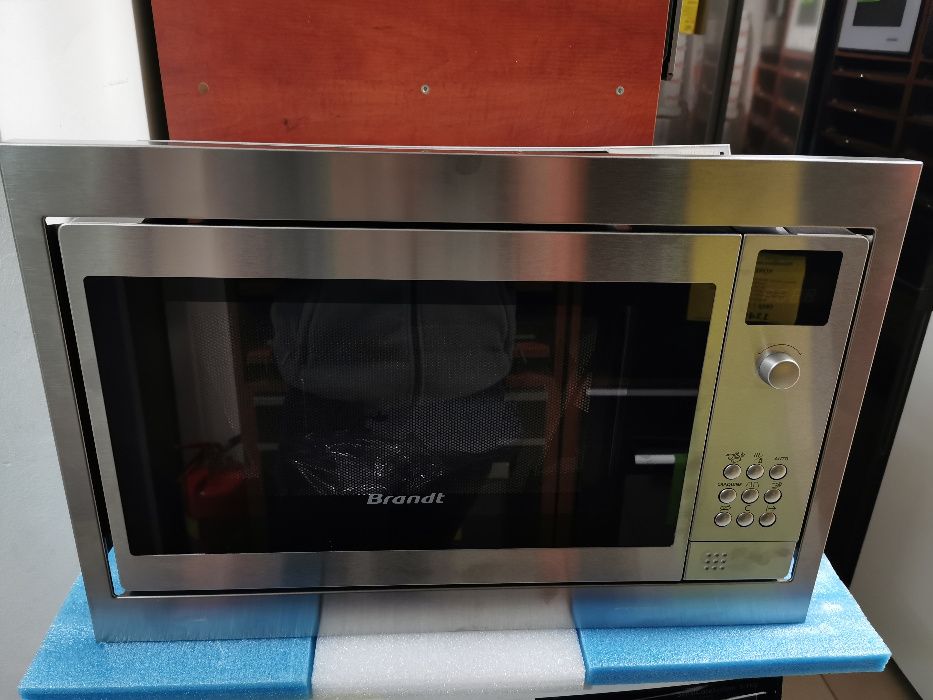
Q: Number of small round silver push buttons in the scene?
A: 9